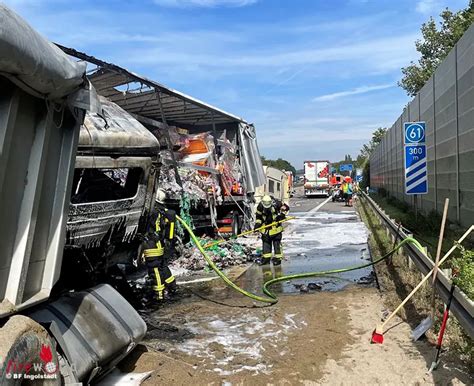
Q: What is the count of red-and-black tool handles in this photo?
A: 1